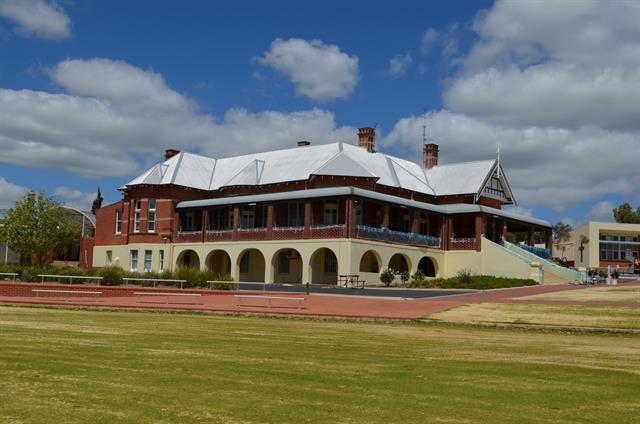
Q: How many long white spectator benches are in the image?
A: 7